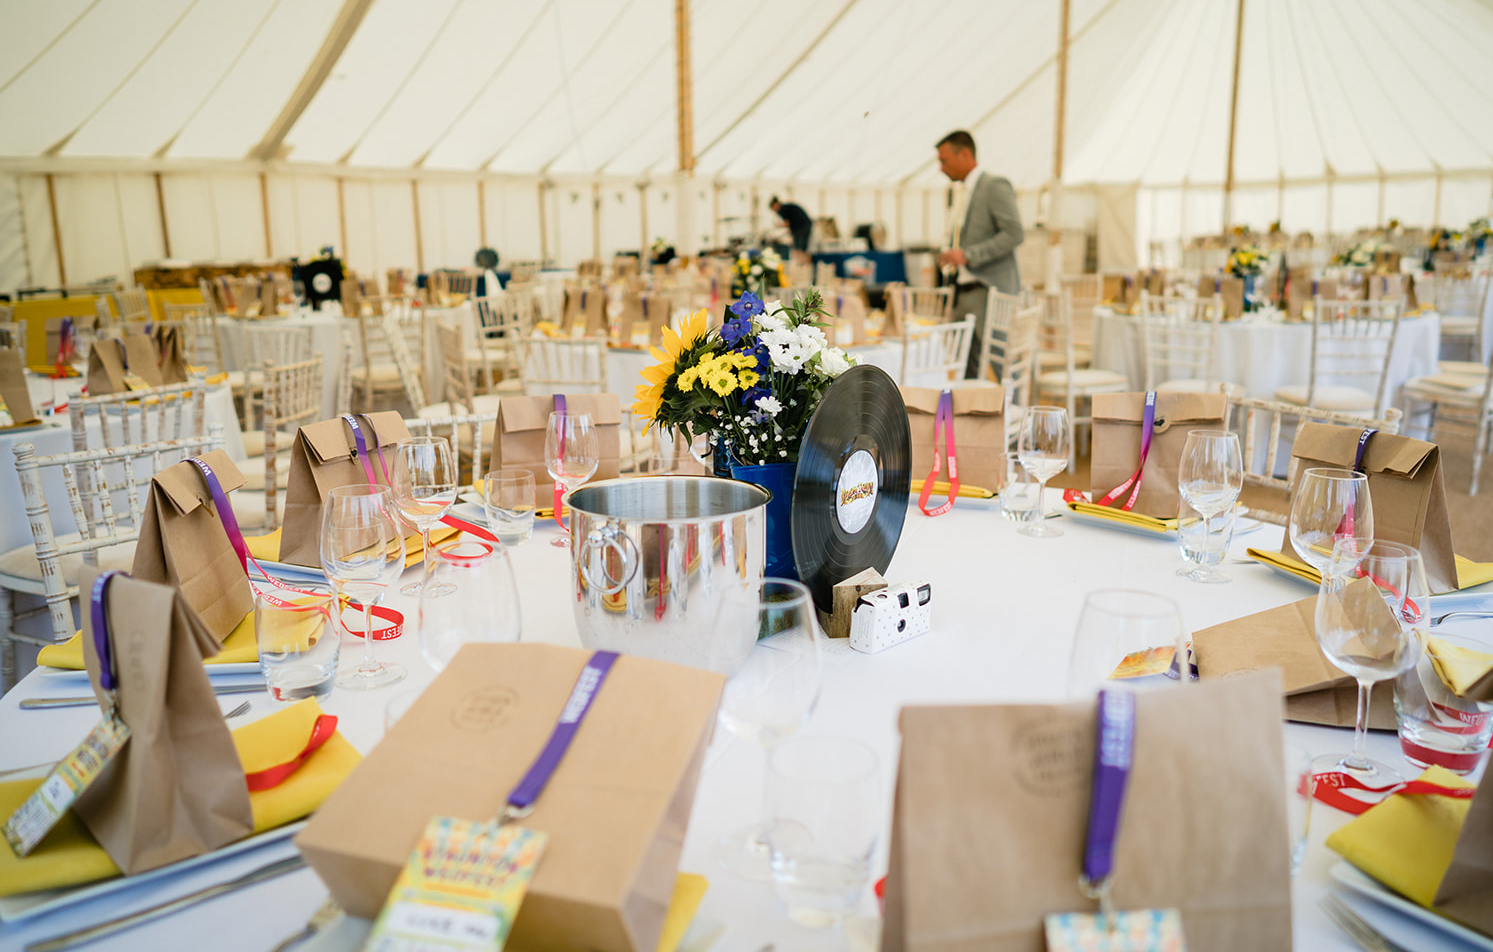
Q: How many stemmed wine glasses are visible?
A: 10